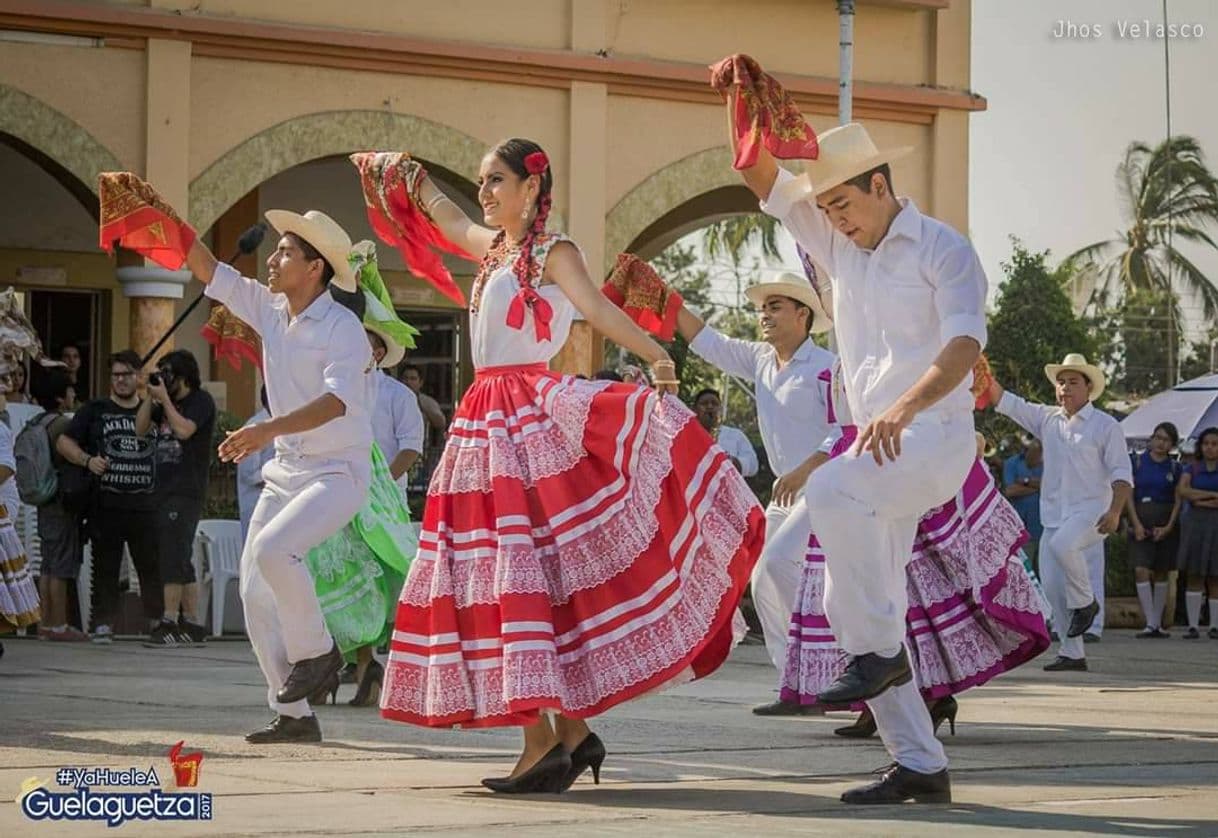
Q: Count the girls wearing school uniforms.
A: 2